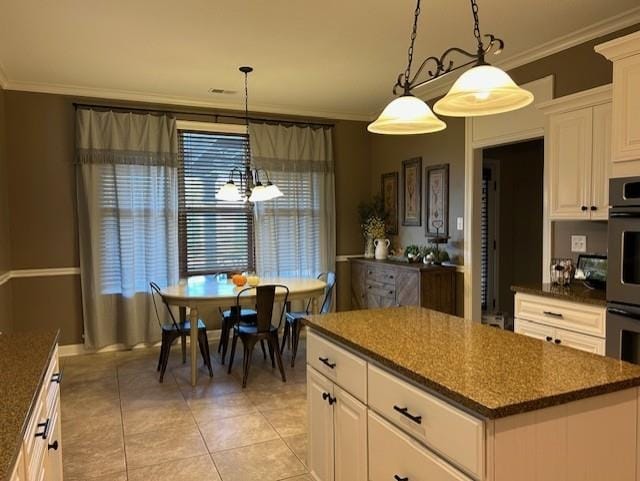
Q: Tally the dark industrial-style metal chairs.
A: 4